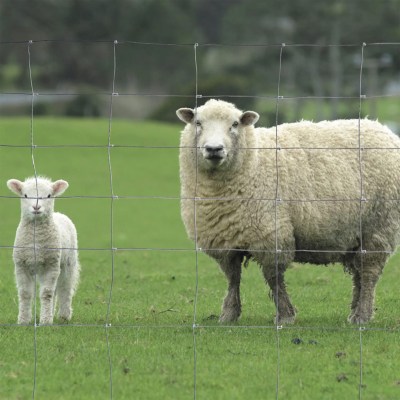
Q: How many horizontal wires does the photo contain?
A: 6